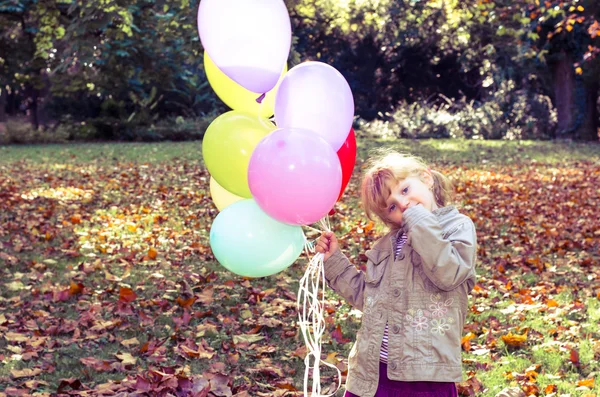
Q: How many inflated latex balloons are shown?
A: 8